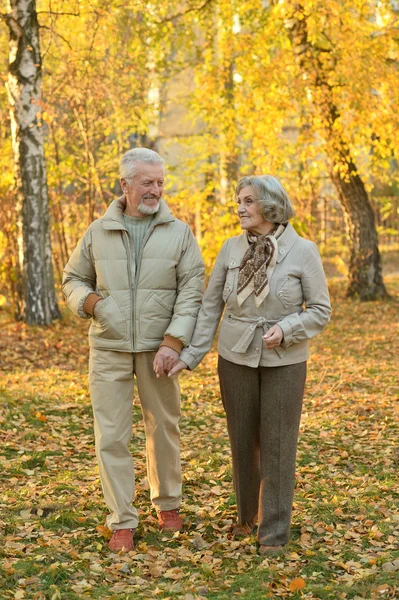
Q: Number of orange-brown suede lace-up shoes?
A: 2